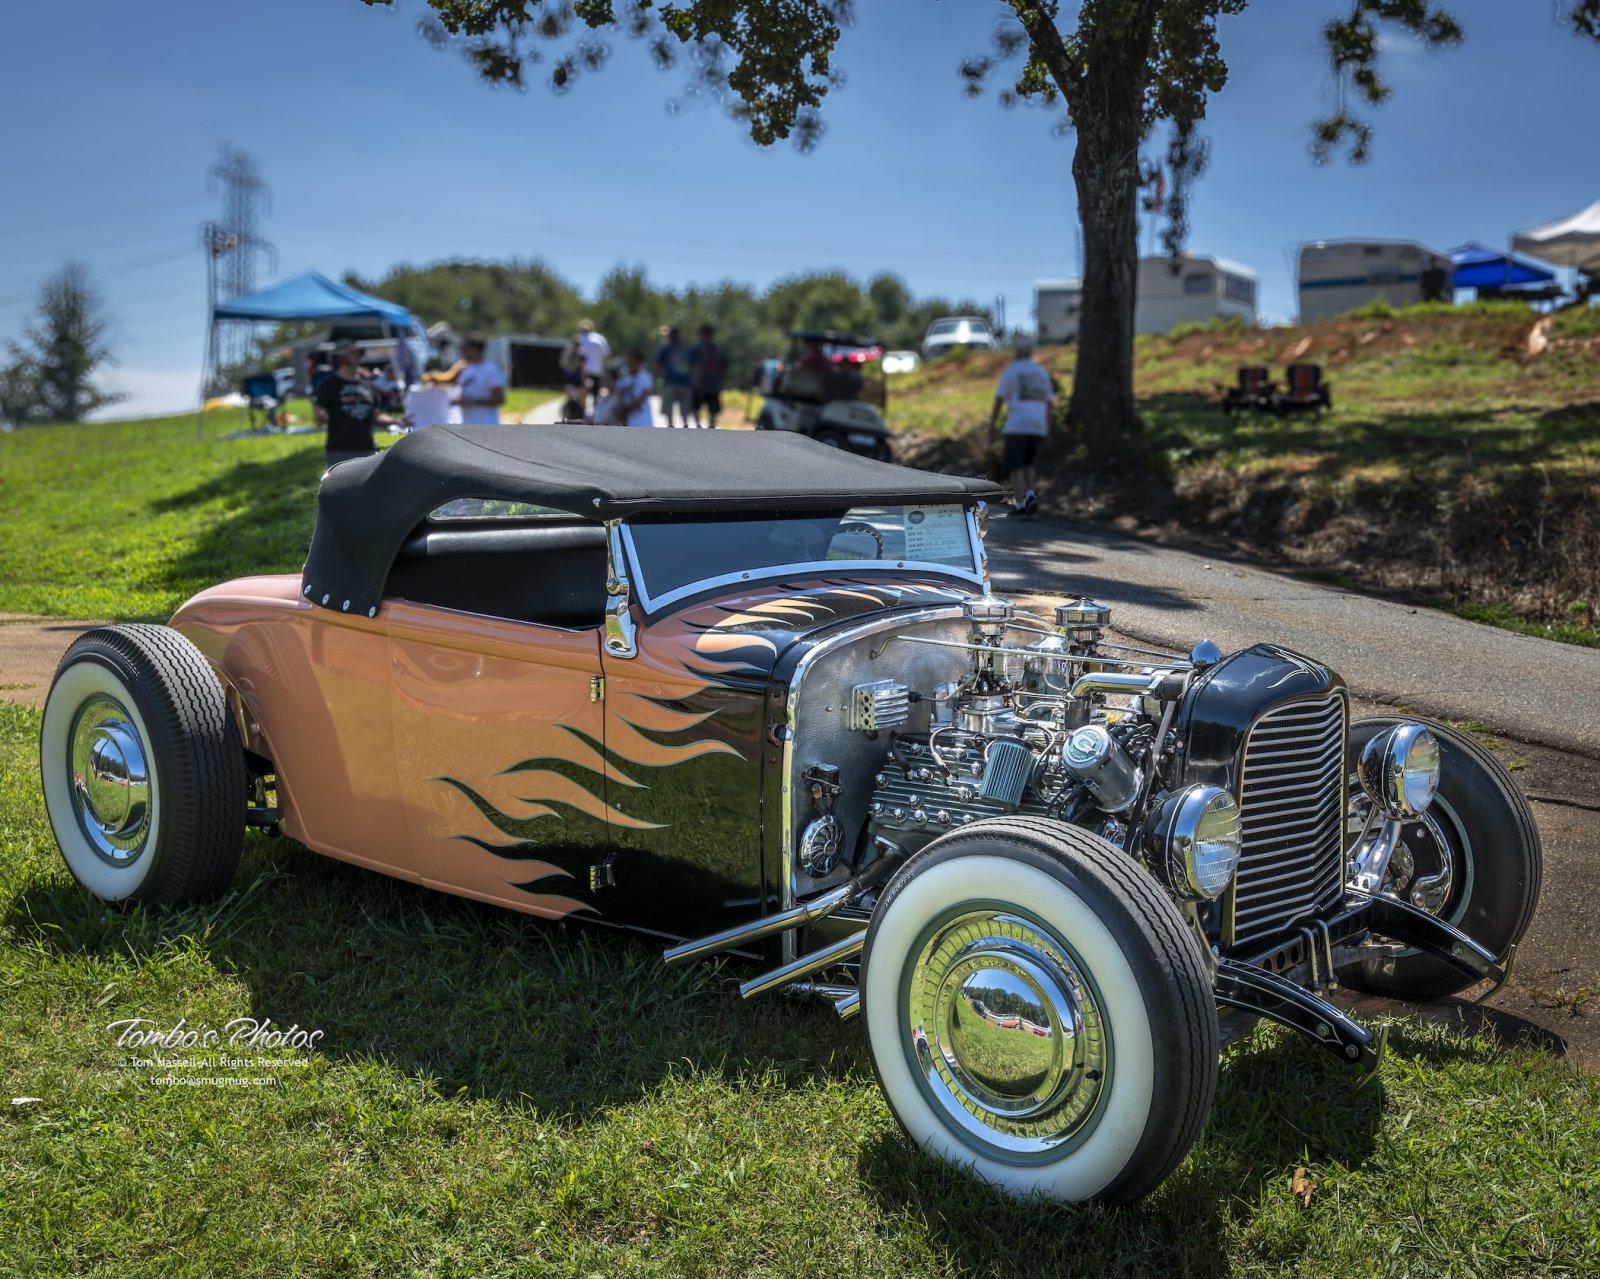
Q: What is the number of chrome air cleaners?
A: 2